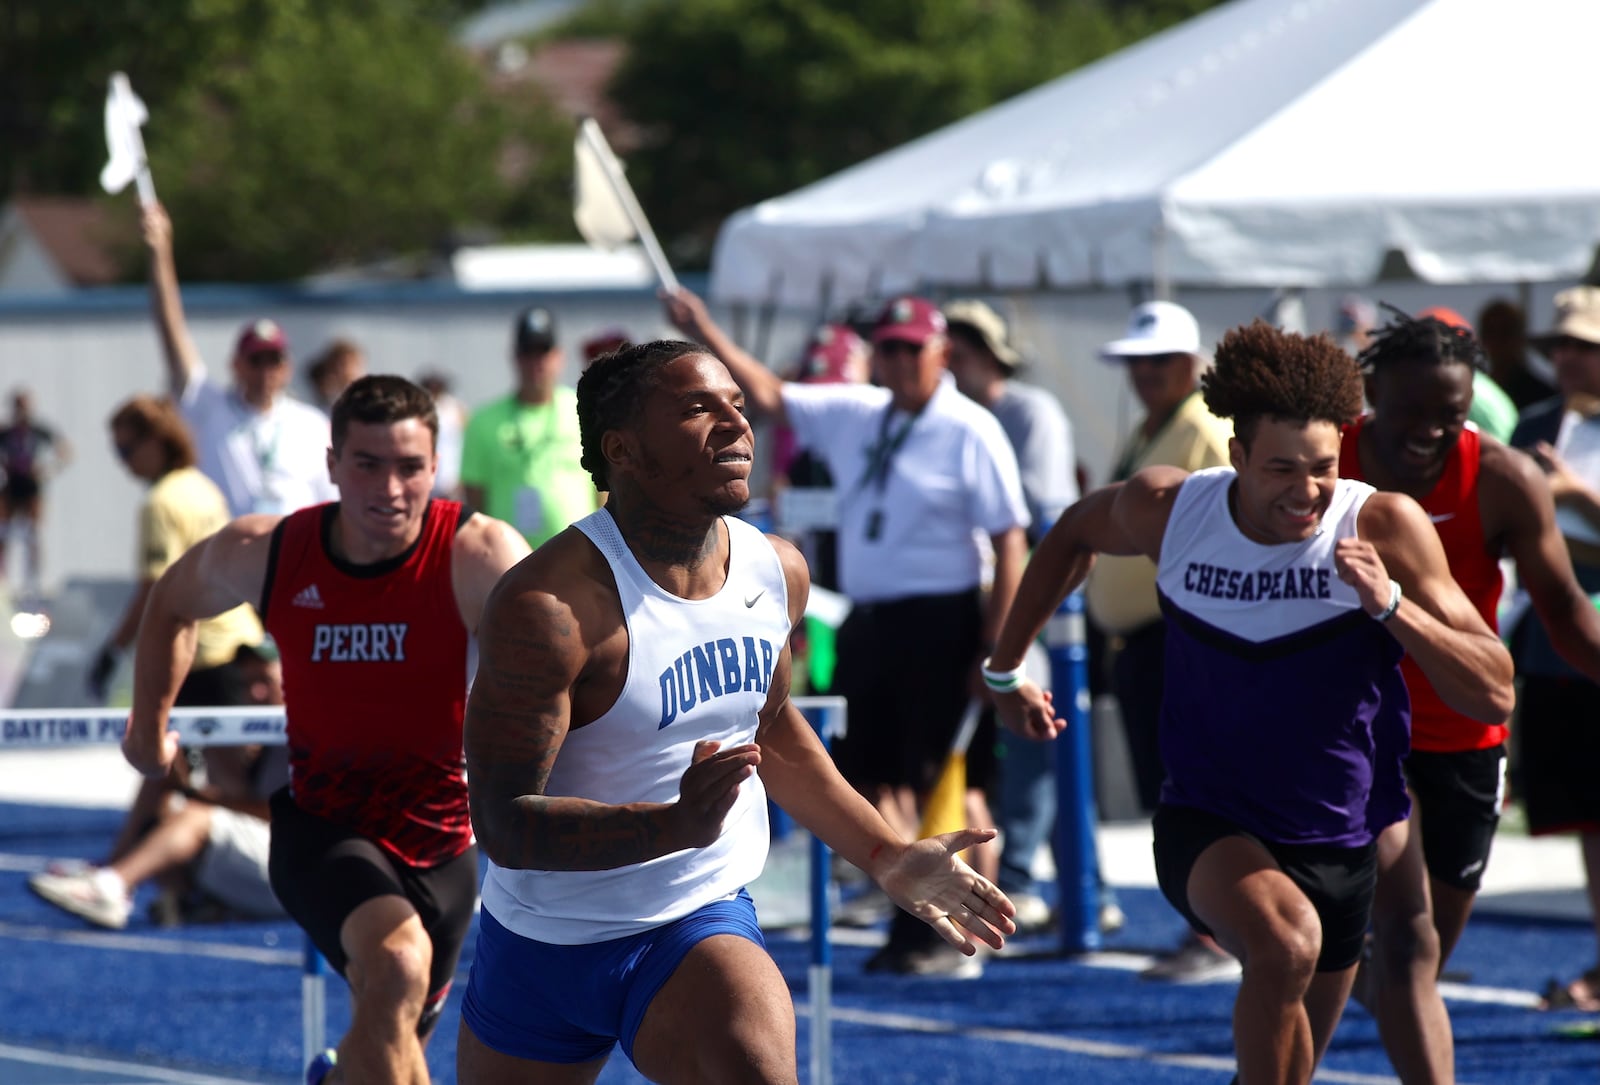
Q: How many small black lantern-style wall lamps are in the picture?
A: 0